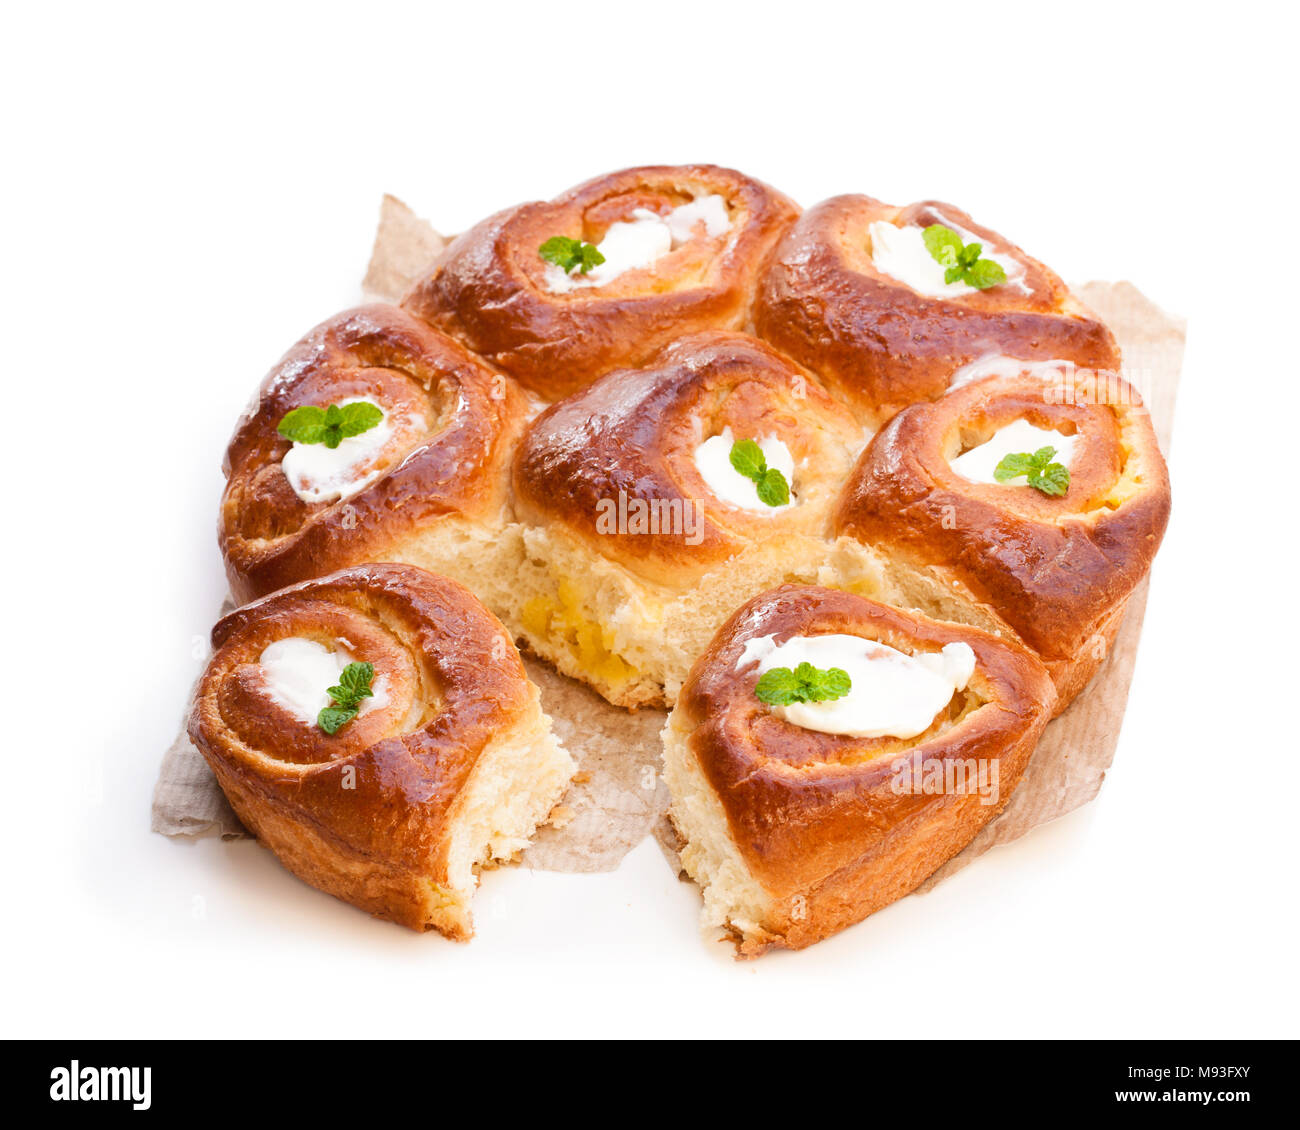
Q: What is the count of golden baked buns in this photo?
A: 7